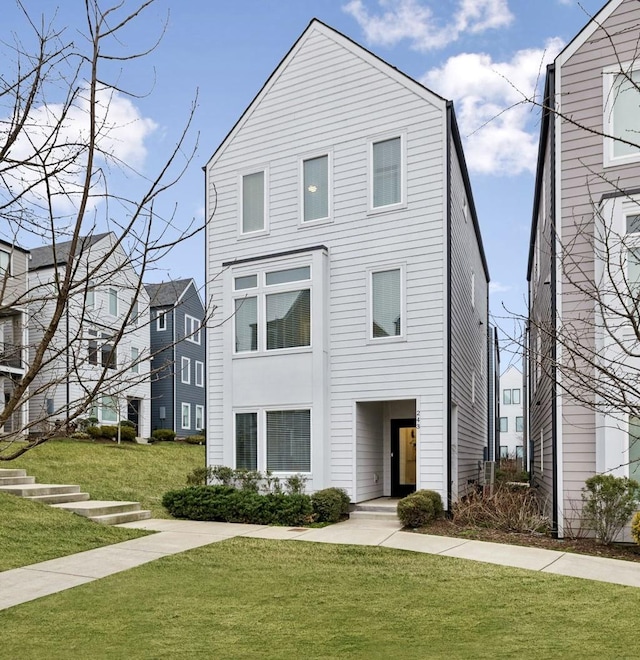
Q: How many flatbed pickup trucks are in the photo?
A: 0